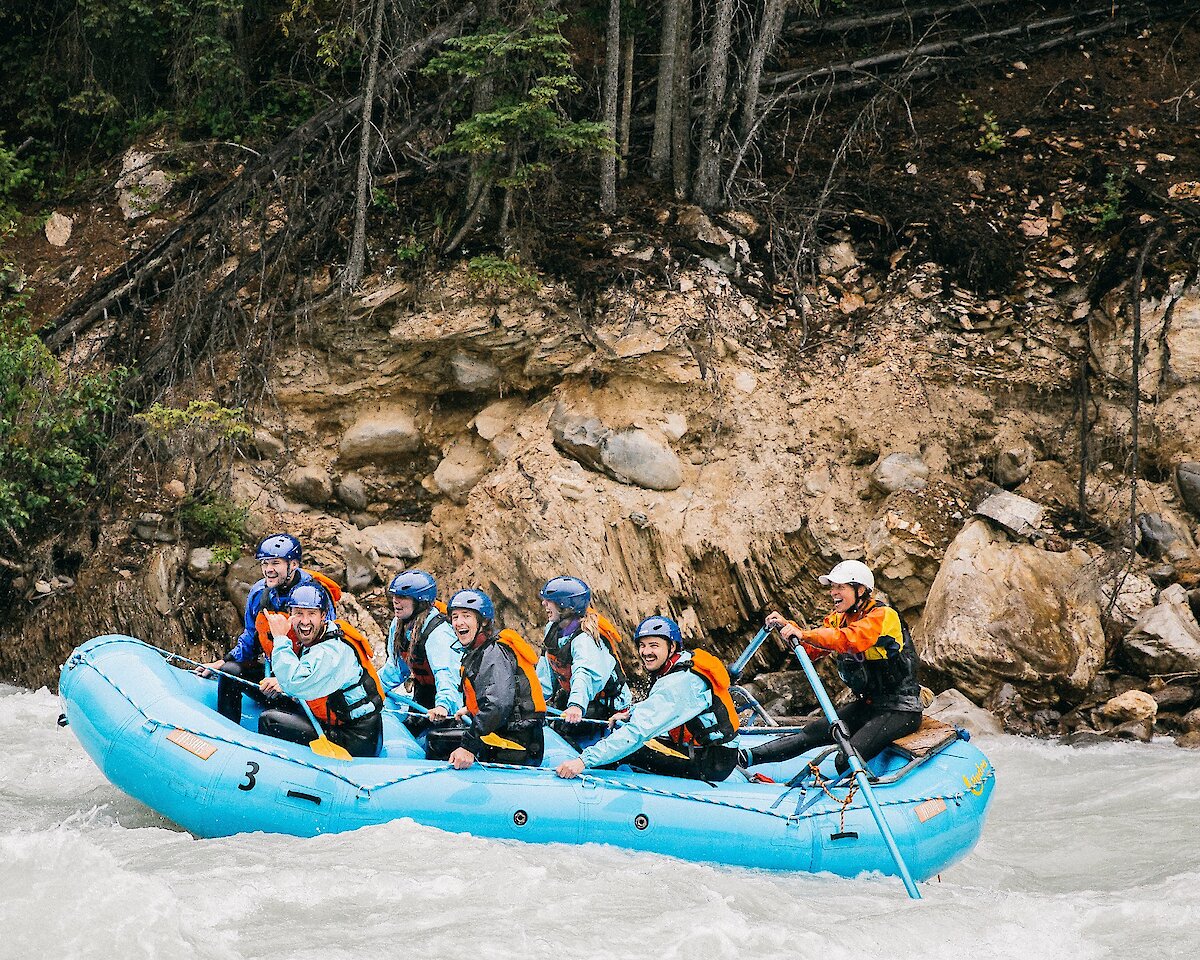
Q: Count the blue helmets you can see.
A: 6